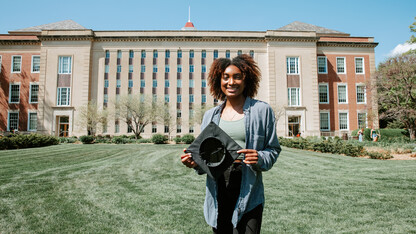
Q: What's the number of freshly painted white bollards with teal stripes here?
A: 0